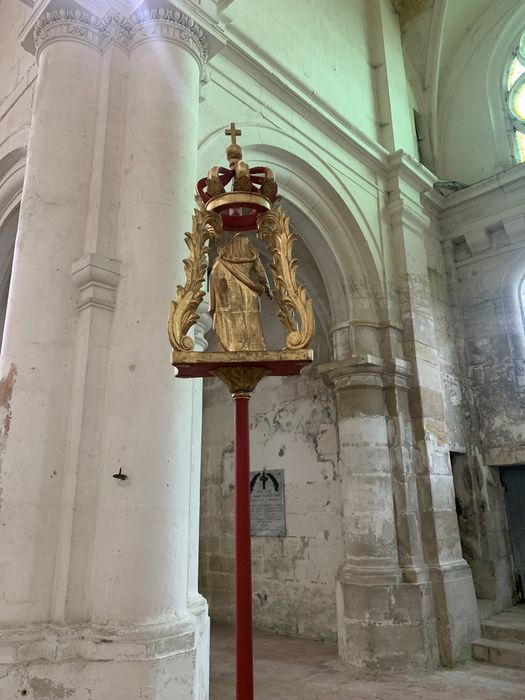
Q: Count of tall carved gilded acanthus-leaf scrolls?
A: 2